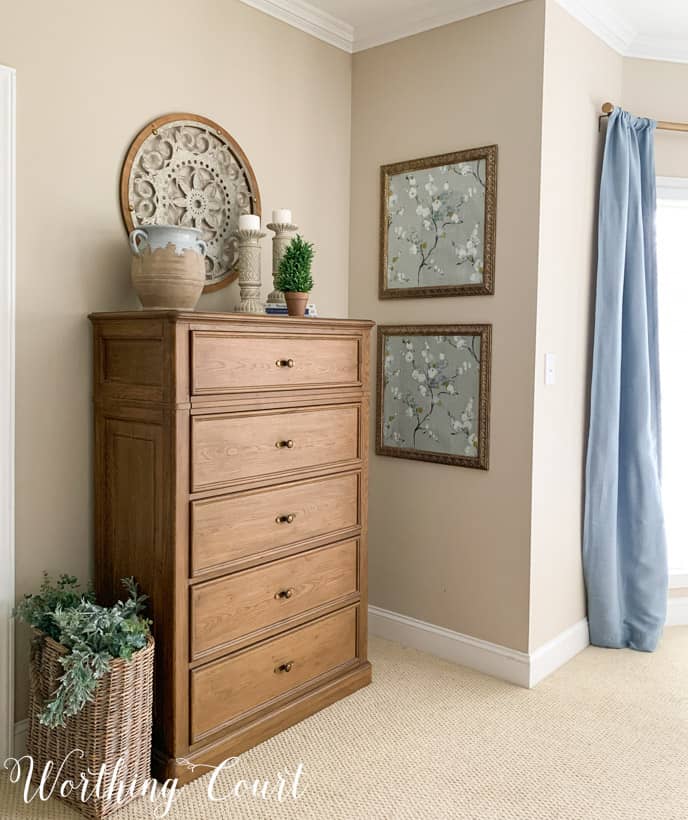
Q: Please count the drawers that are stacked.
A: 5